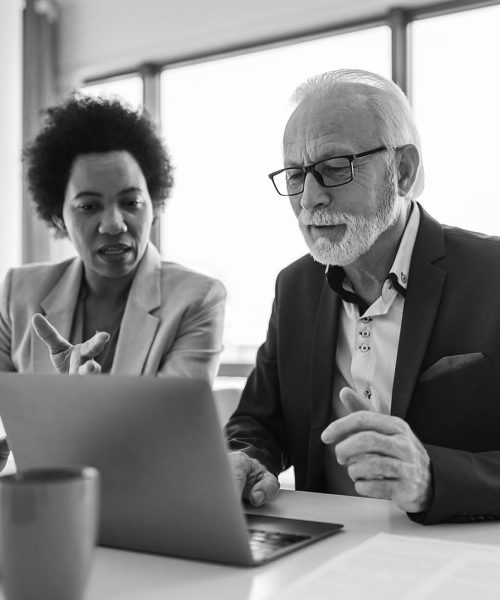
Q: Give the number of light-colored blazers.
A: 1